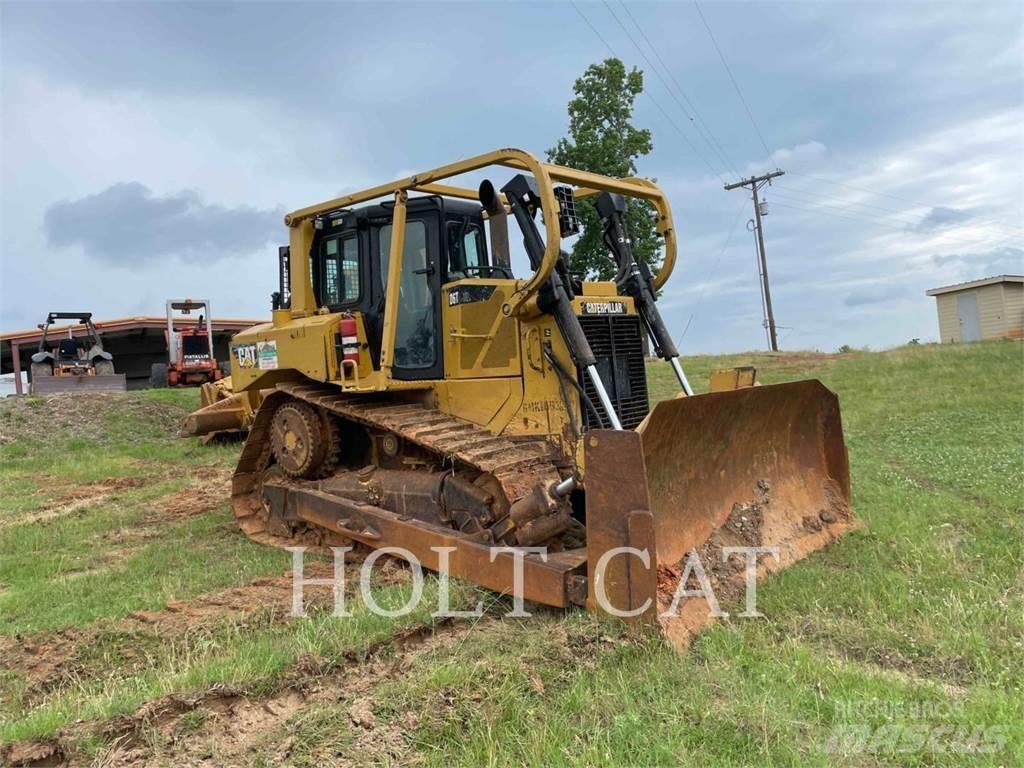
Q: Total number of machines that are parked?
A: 3